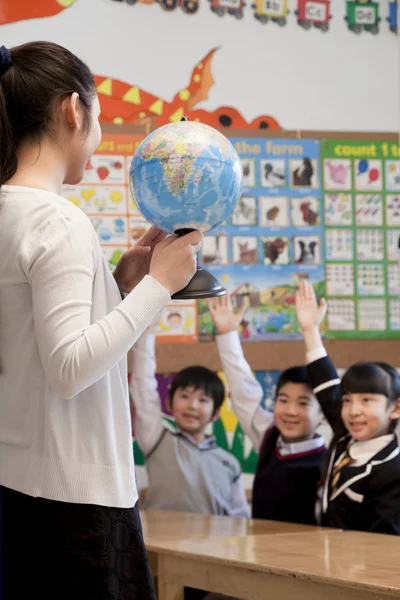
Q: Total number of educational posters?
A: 3